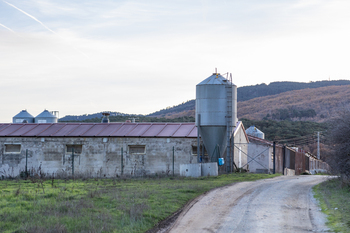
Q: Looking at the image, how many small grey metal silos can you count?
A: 3